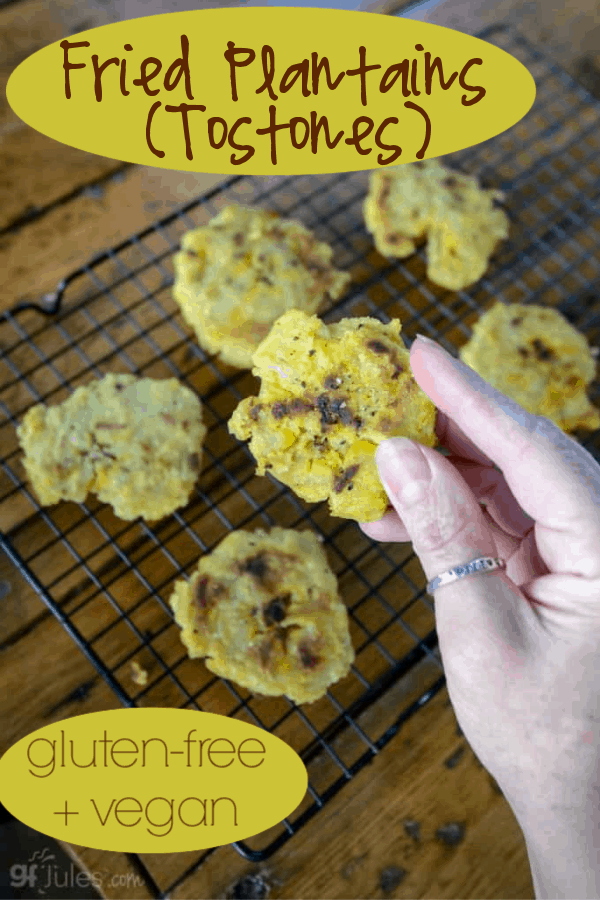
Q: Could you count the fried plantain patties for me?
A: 6